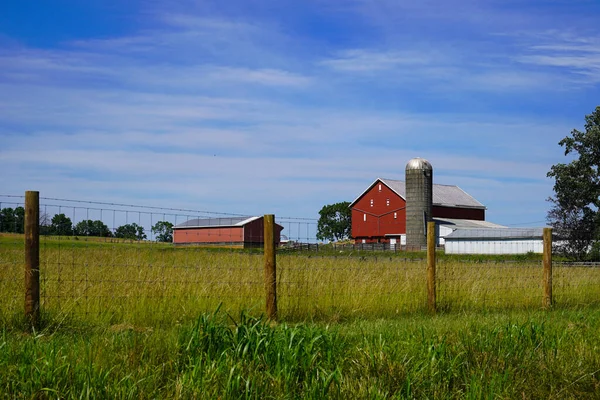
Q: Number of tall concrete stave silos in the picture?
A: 1